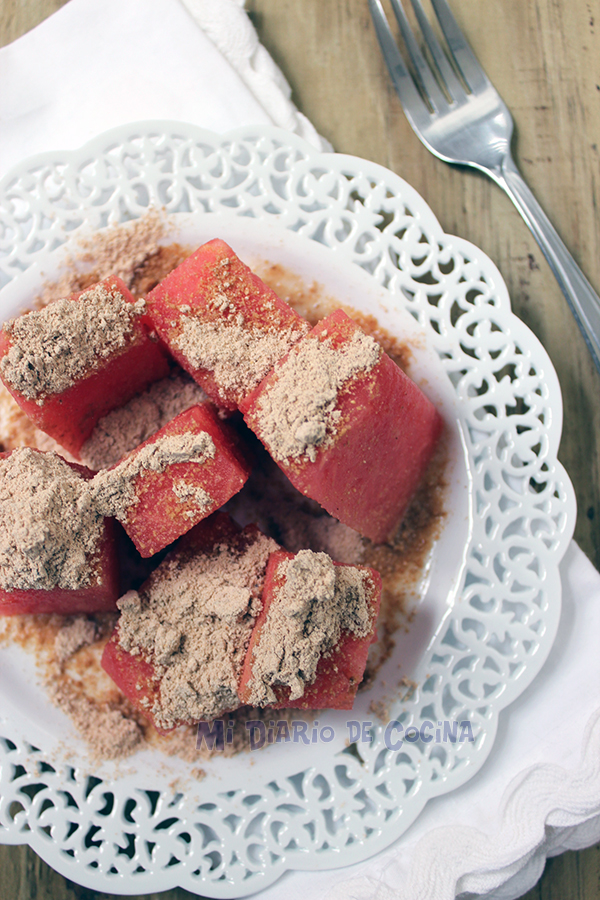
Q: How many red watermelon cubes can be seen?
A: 7